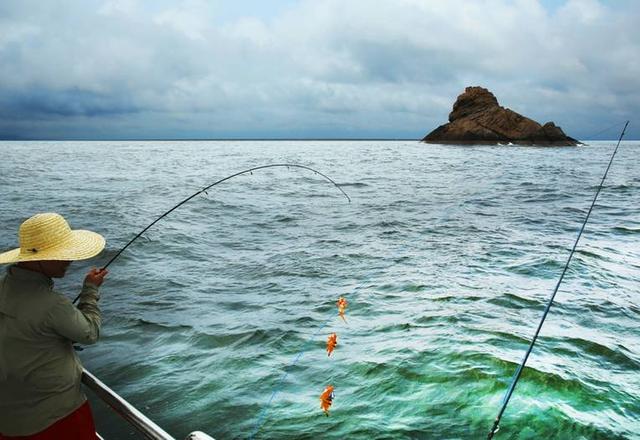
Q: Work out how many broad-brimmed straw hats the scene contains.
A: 1